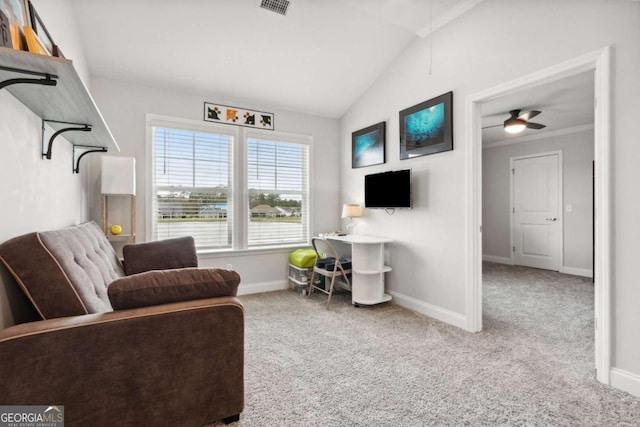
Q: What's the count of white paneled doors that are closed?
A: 1